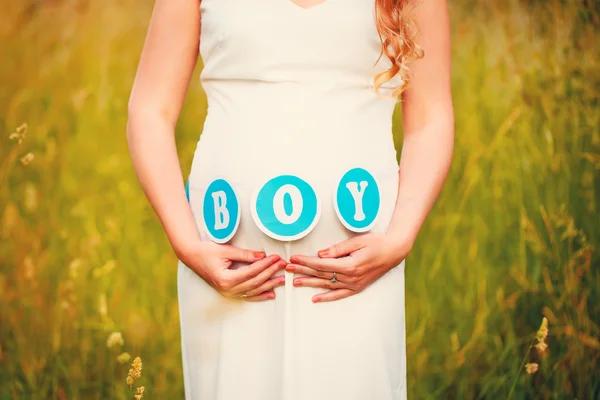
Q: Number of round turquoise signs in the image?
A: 3